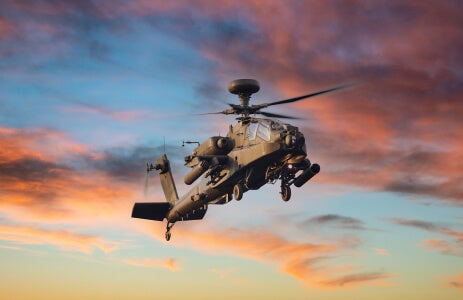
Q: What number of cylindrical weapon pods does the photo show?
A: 2